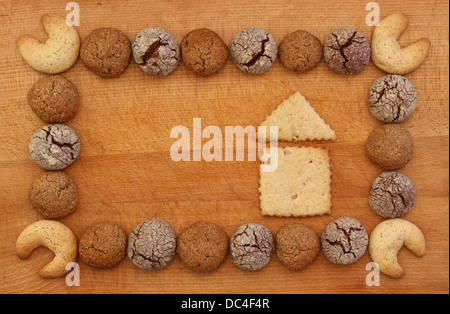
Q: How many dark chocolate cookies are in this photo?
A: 9